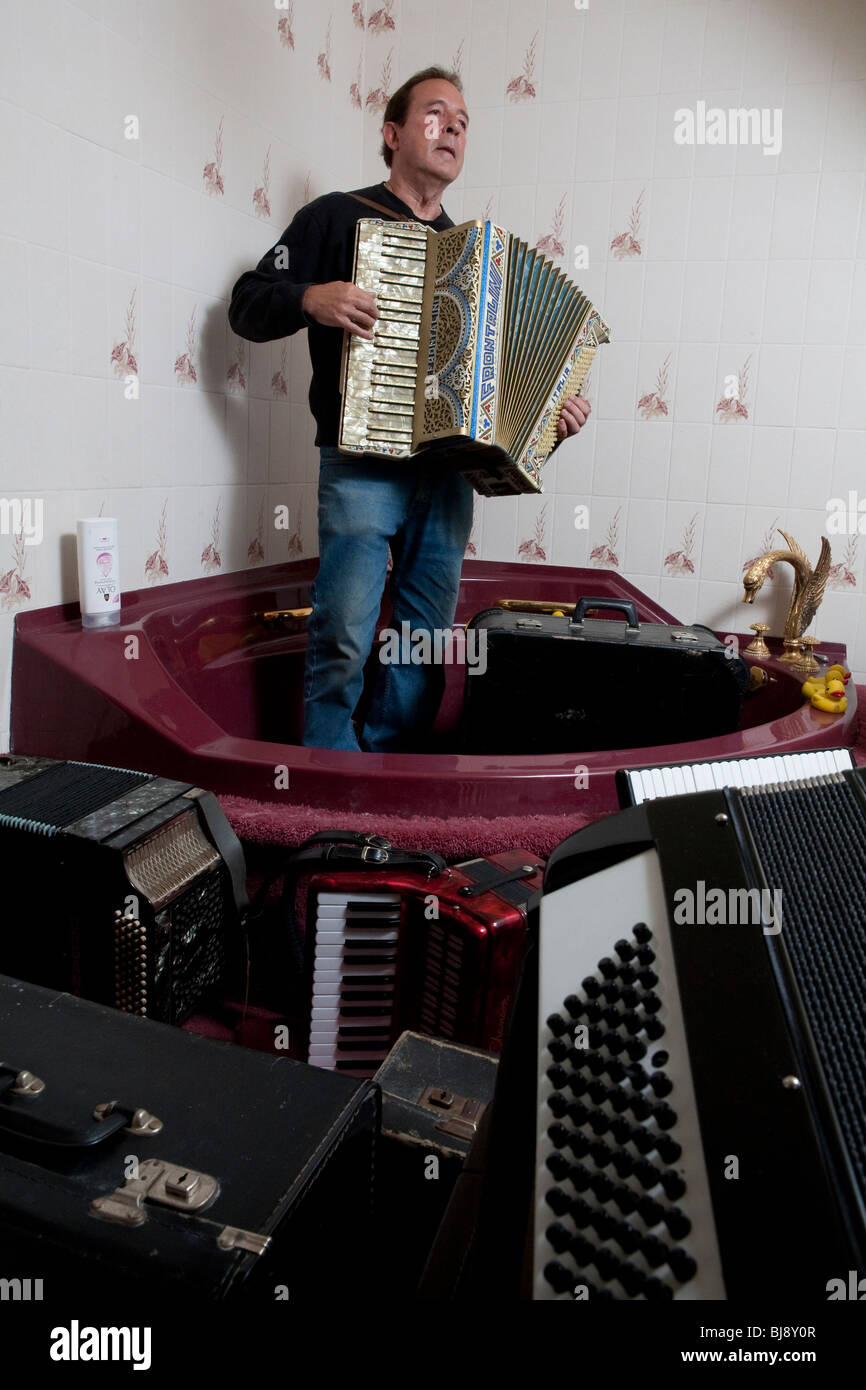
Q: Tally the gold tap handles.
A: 2